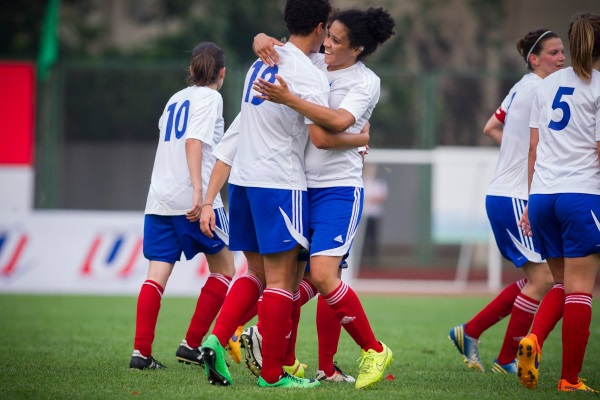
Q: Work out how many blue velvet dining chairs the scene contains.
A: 0